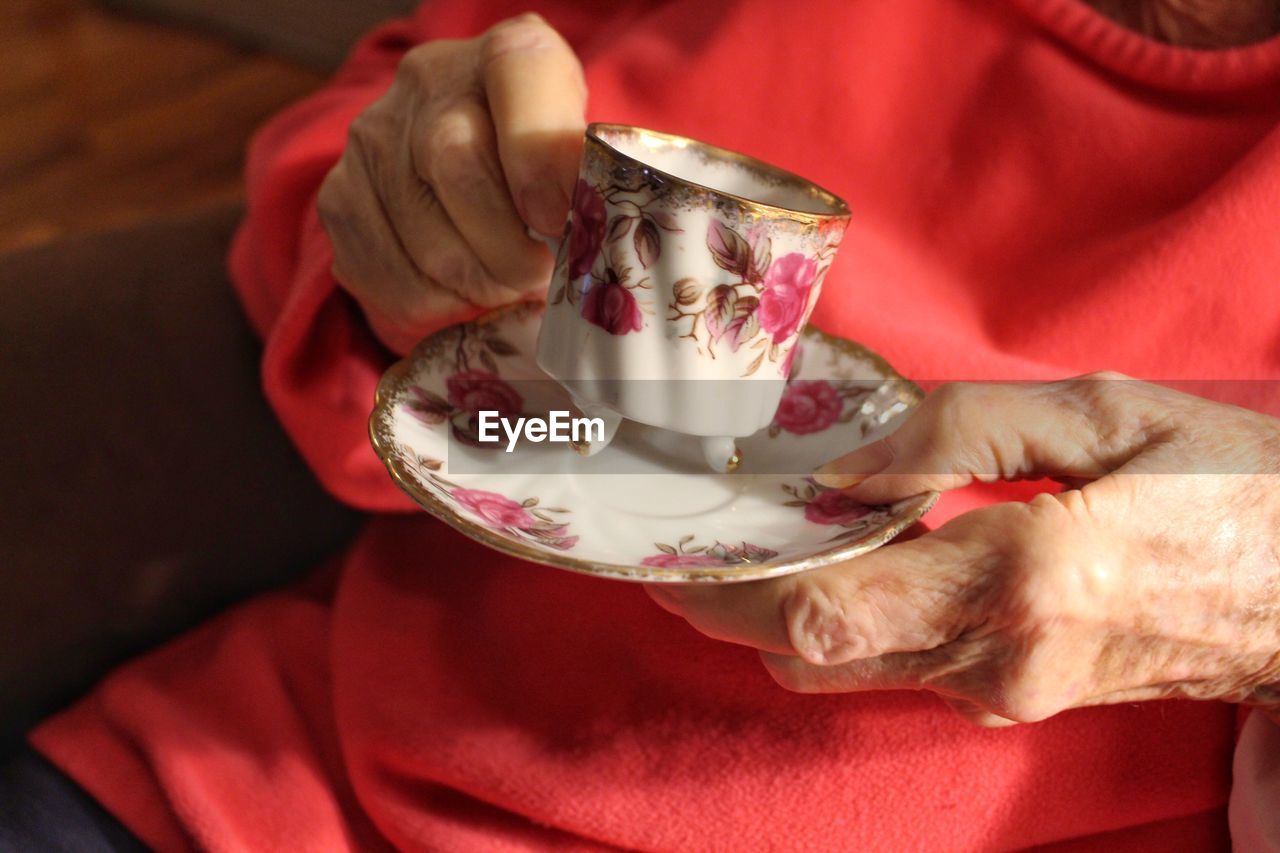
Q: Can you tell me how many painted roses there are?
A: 8